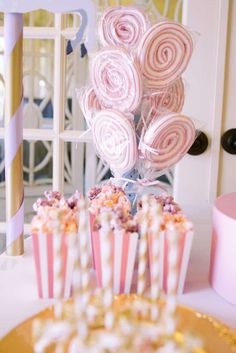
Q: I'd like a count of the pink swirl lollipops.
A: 7